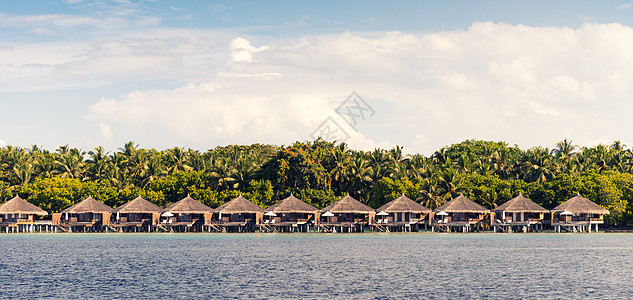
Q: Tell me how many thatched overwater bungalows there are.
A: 11